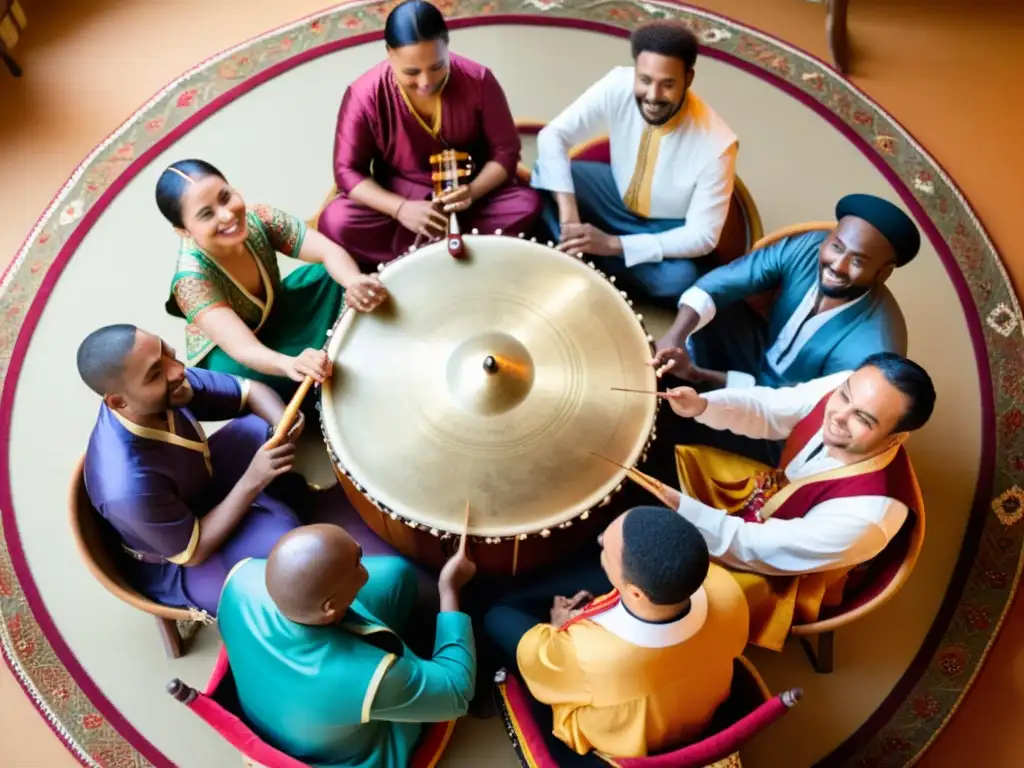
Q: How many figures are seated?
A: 8